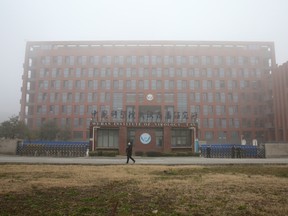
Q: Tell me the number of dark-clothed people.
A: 4